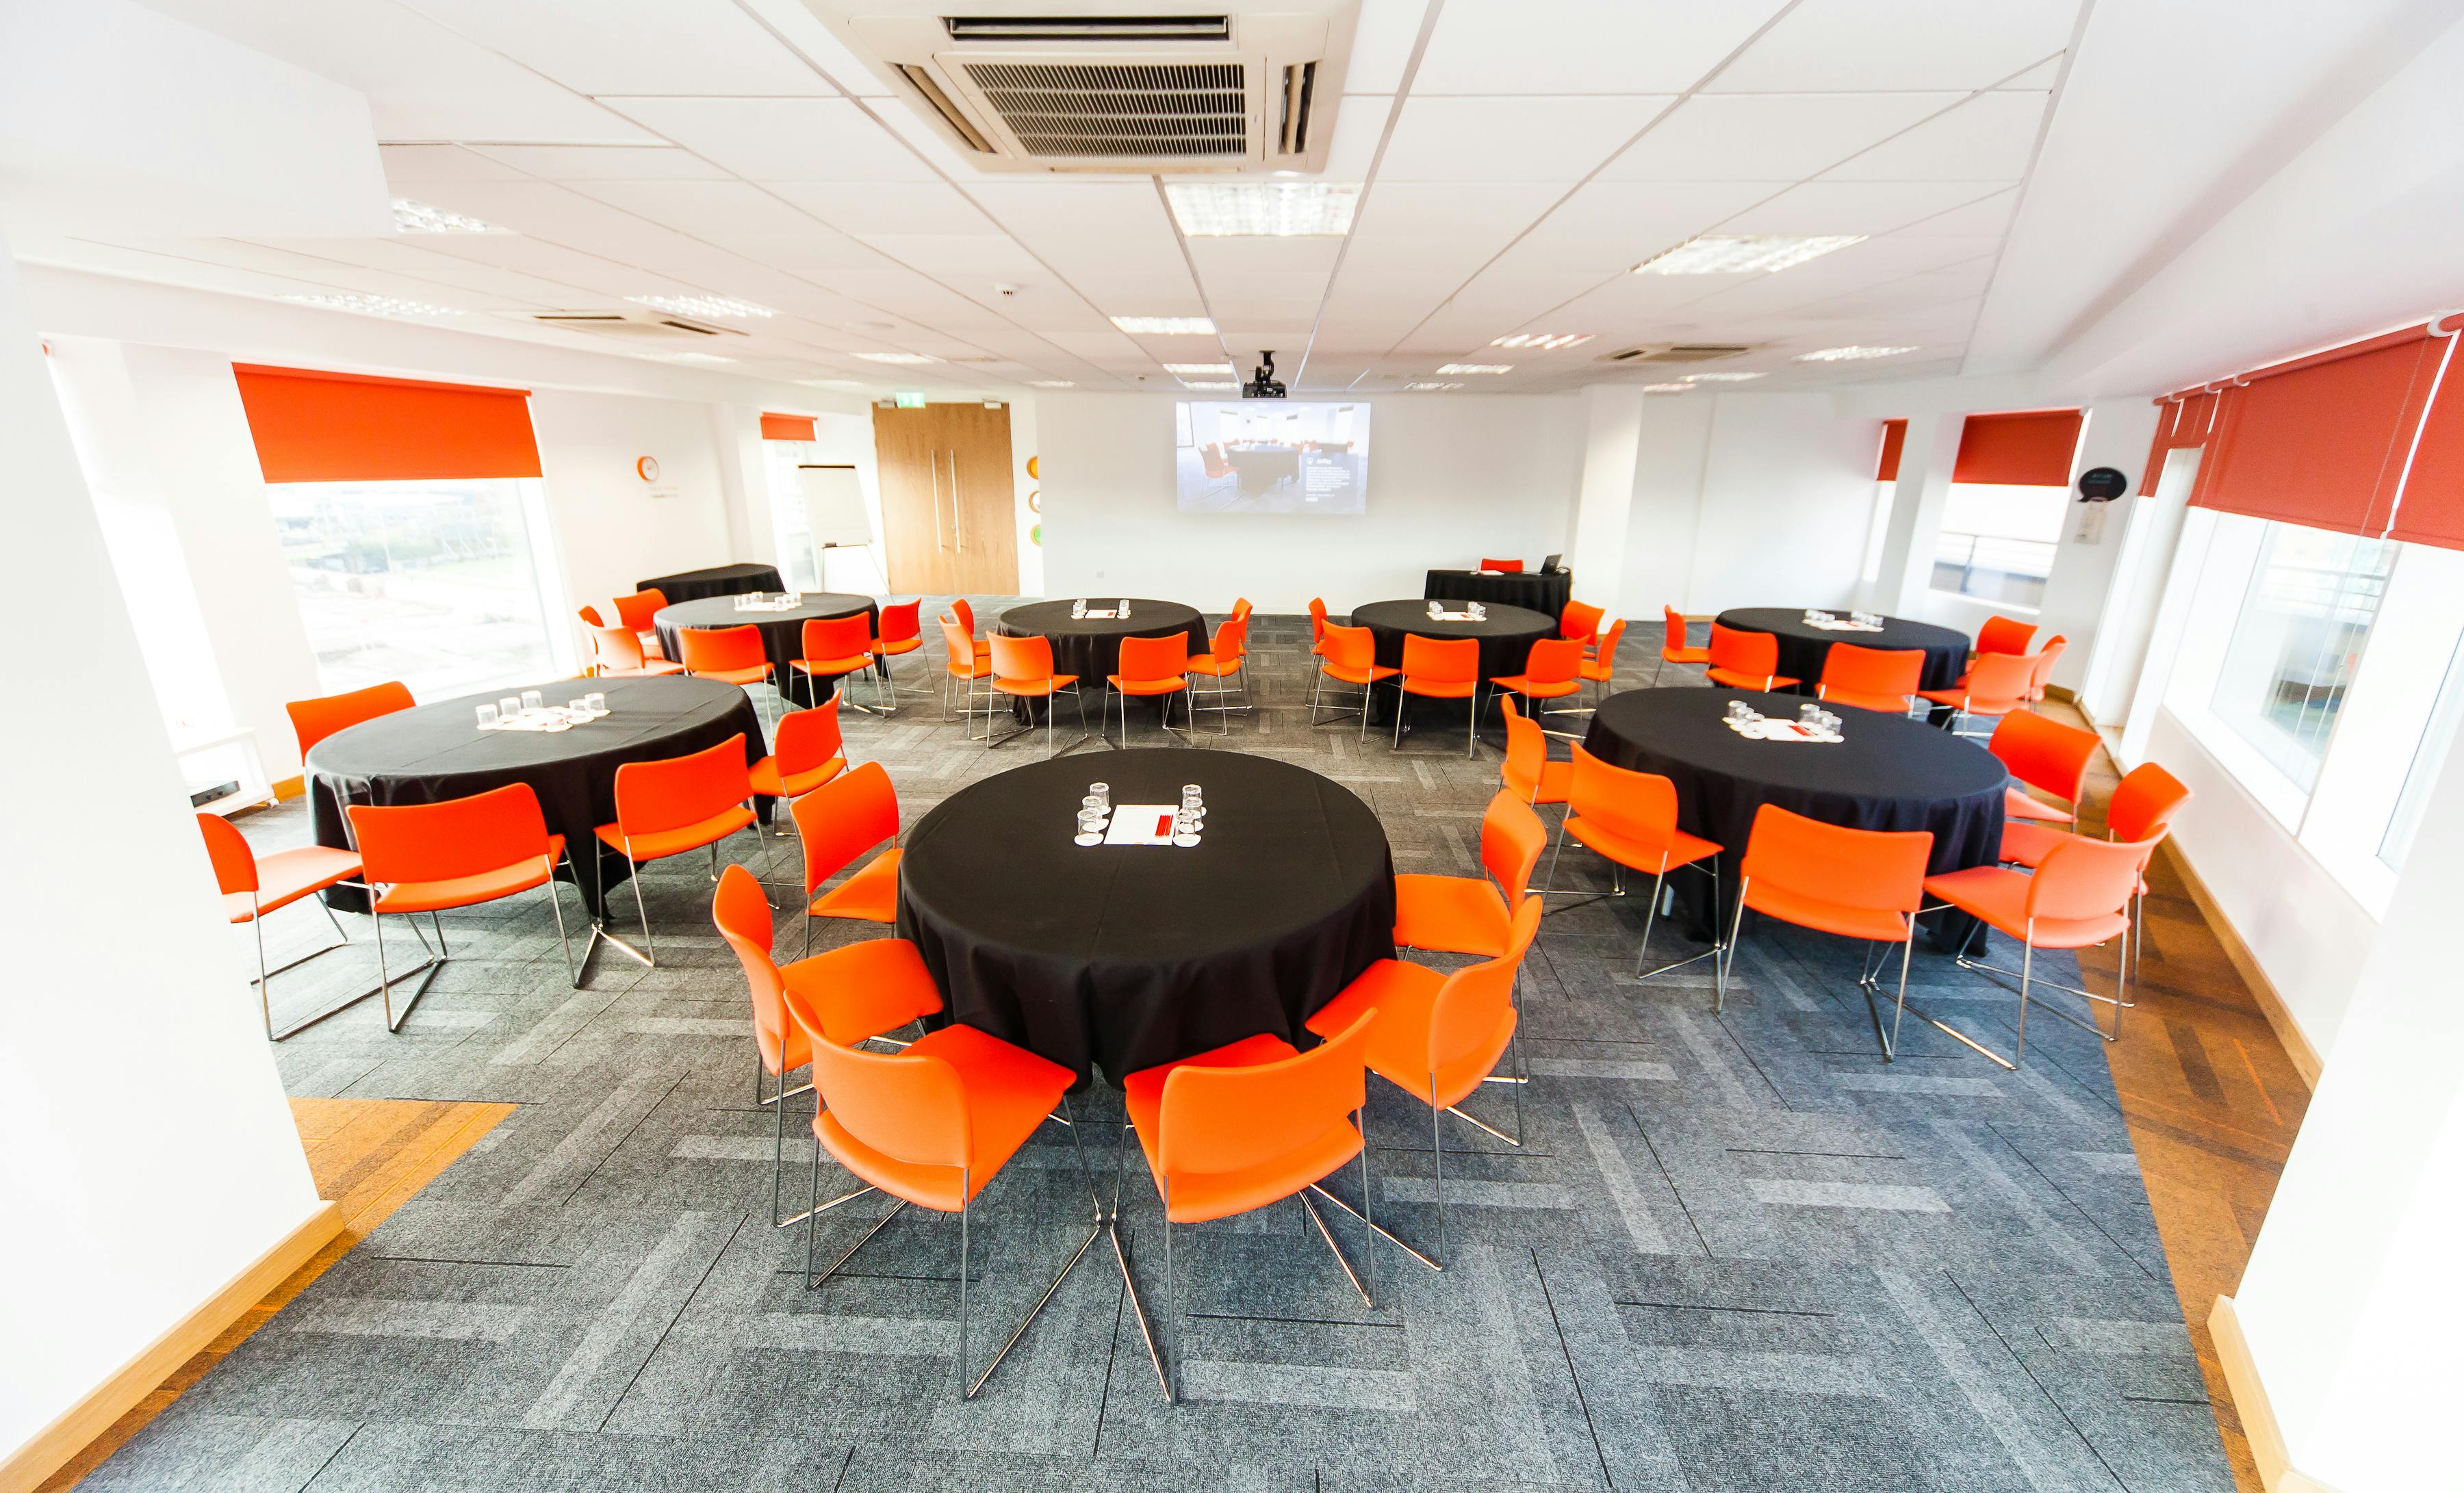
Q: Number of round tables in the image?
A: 7